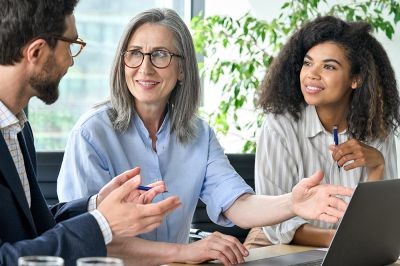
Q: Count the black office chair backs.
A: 2